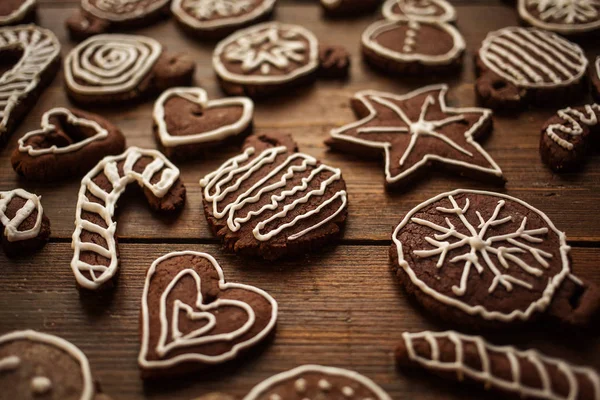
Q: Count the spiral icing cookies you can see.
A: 1